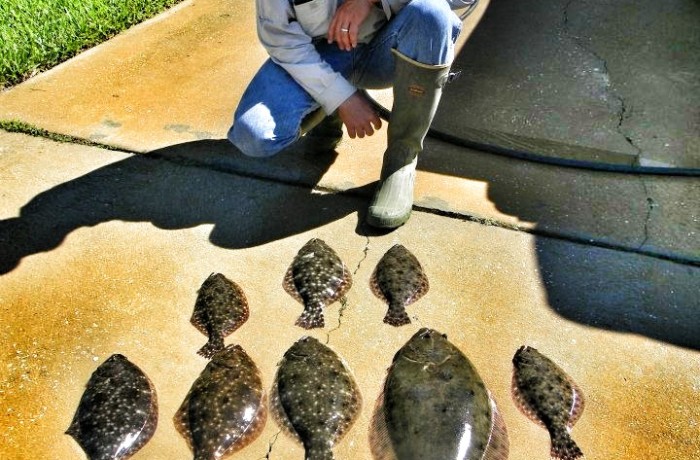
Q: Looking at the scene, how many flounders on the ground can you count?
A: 8